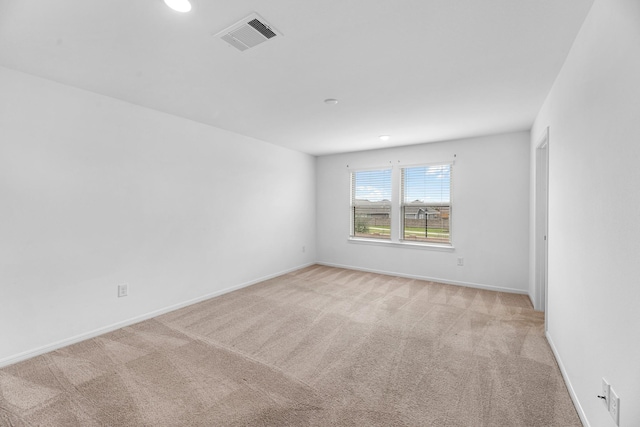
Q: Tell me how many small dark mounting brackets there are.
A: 4